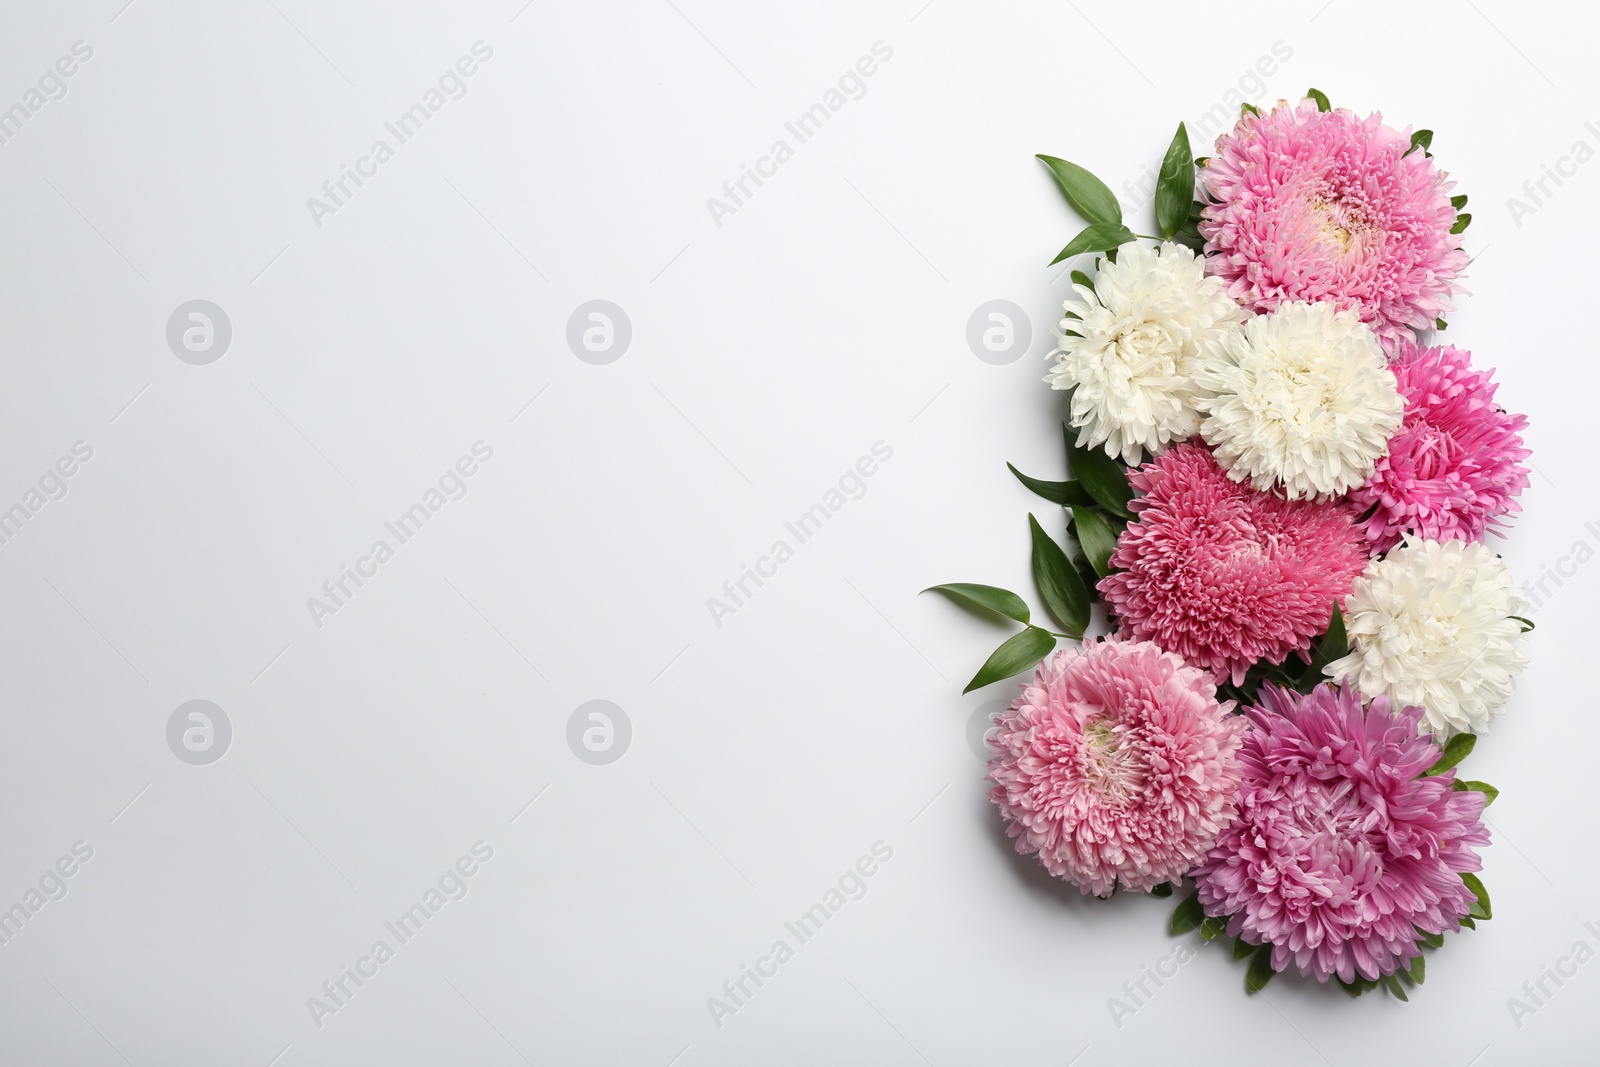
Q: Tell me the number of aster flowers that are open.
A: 8